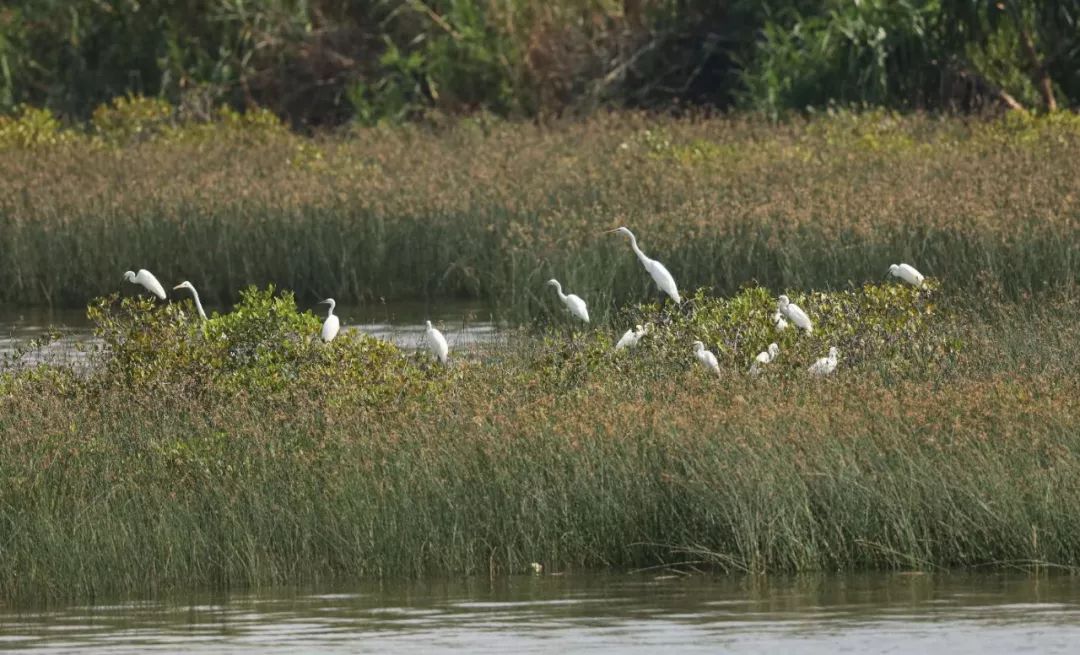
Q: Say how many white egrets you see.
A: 13